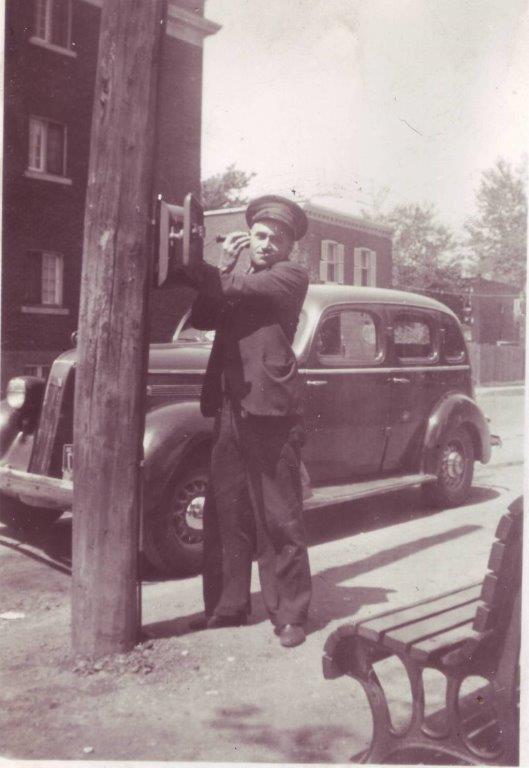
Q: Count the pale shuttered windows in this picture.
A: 2